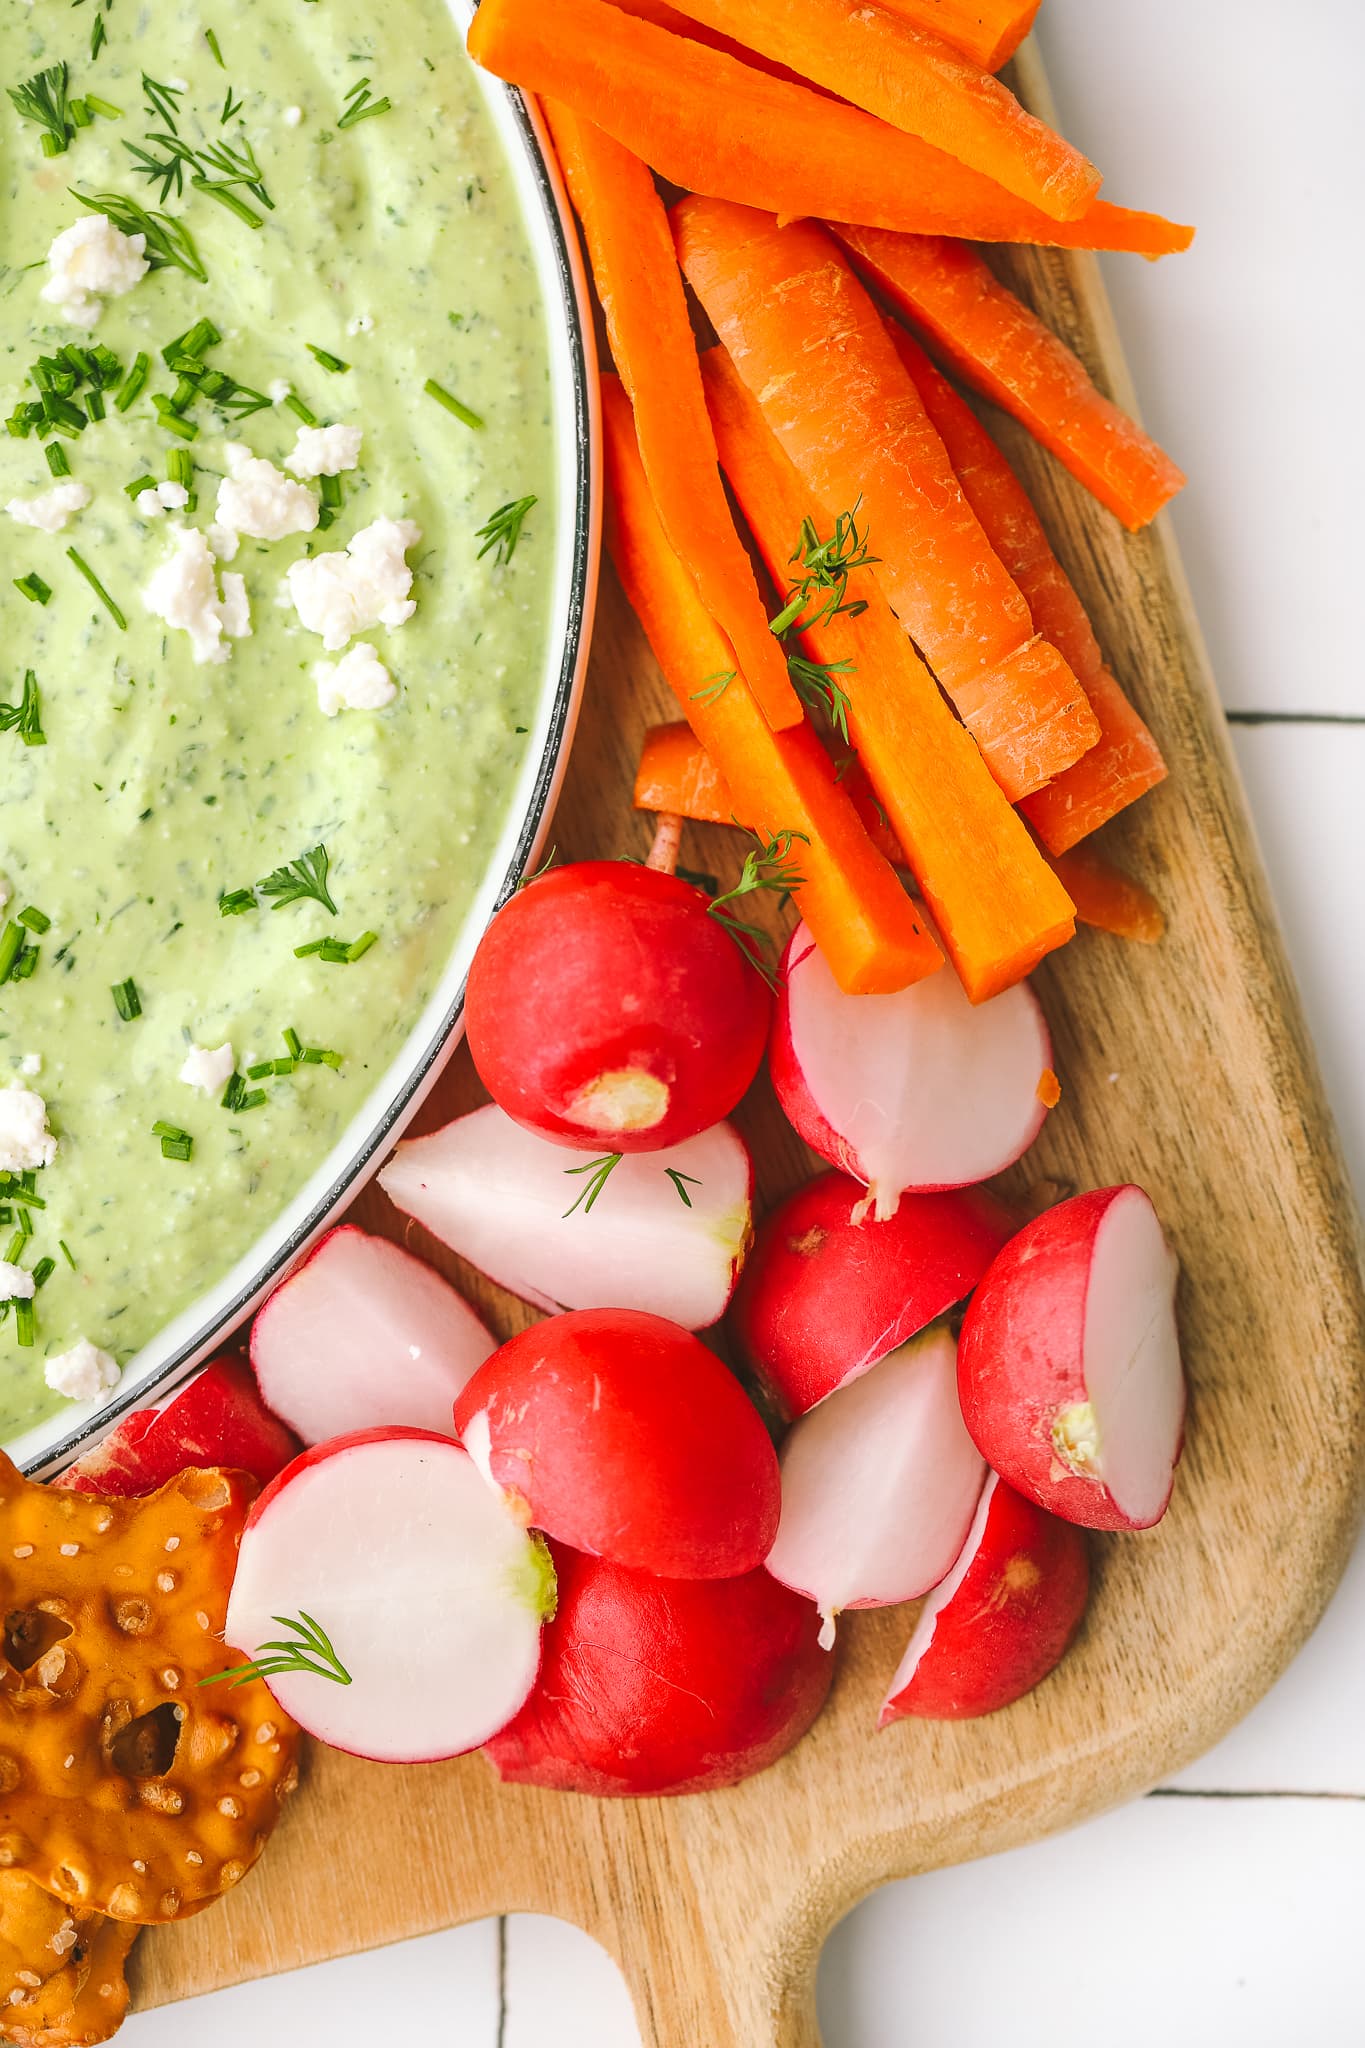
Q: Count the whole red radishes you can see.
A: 1